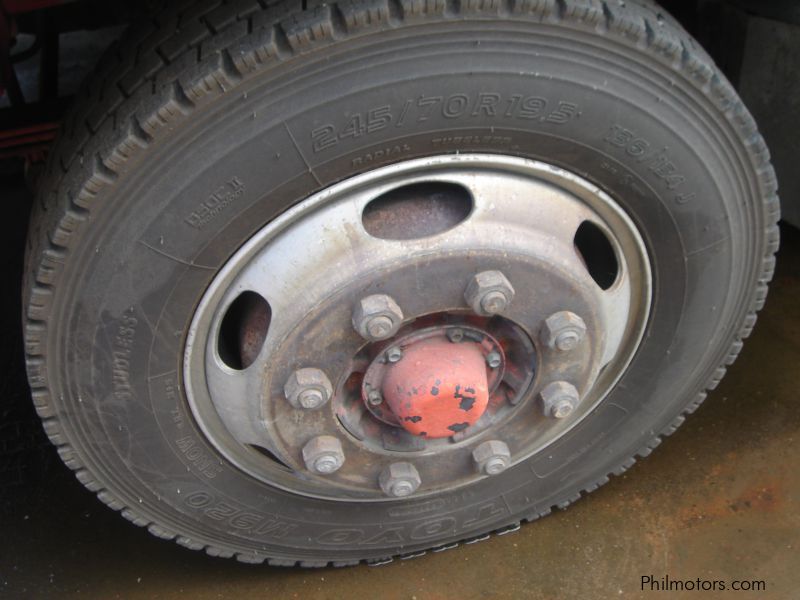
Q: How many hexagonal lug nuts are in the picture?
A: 8